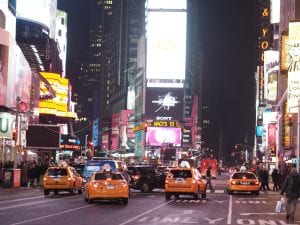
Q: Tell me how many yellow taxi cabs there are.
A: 4